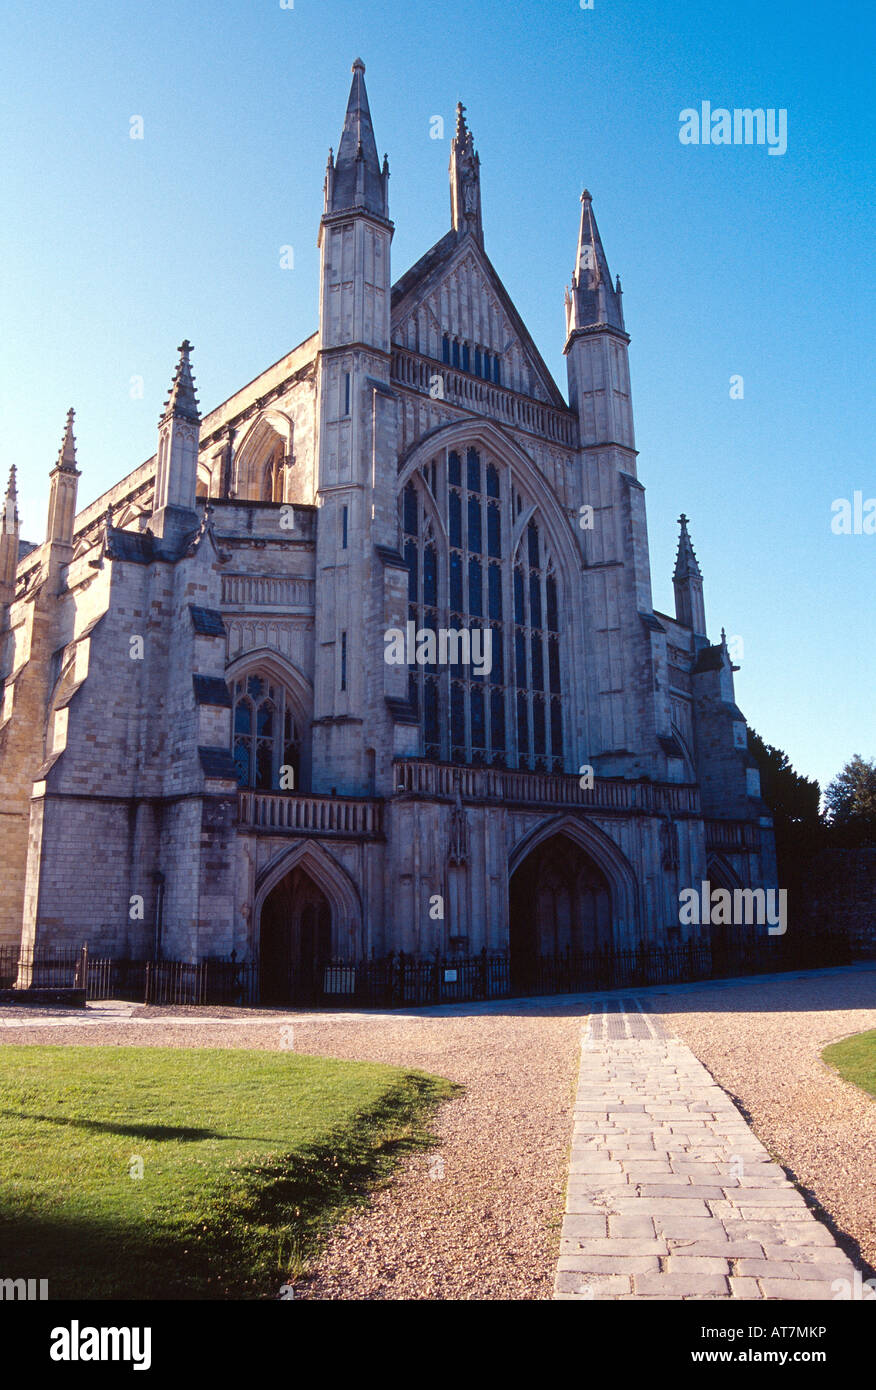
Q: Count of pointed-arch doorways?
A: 3